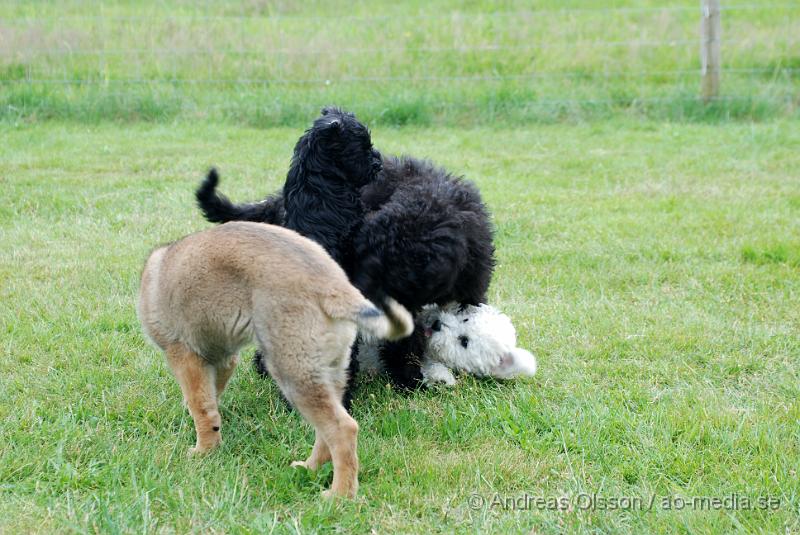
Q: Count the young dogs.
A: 4